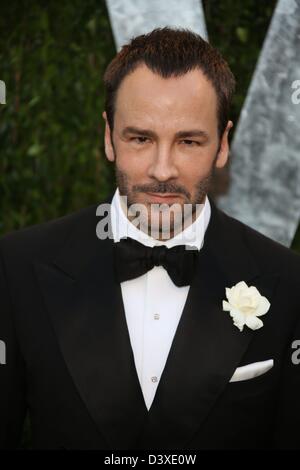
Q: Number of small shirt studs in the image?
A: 2